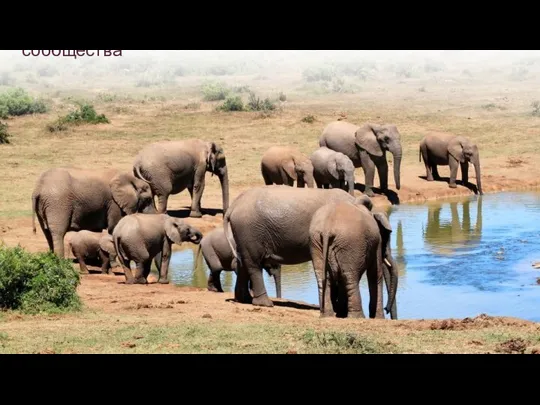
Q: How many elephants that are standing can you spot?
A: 11